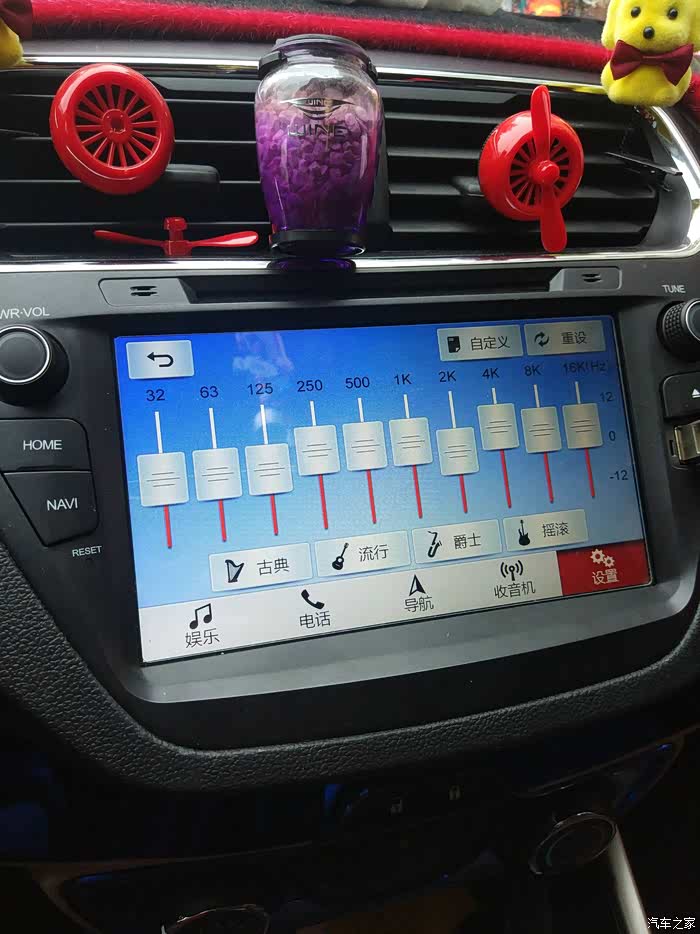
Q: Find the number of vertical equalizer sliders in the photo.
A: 10